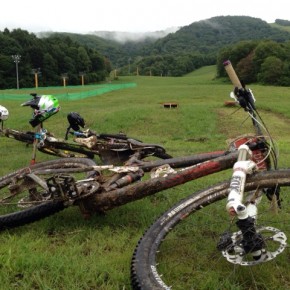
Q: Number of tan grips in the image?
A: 1